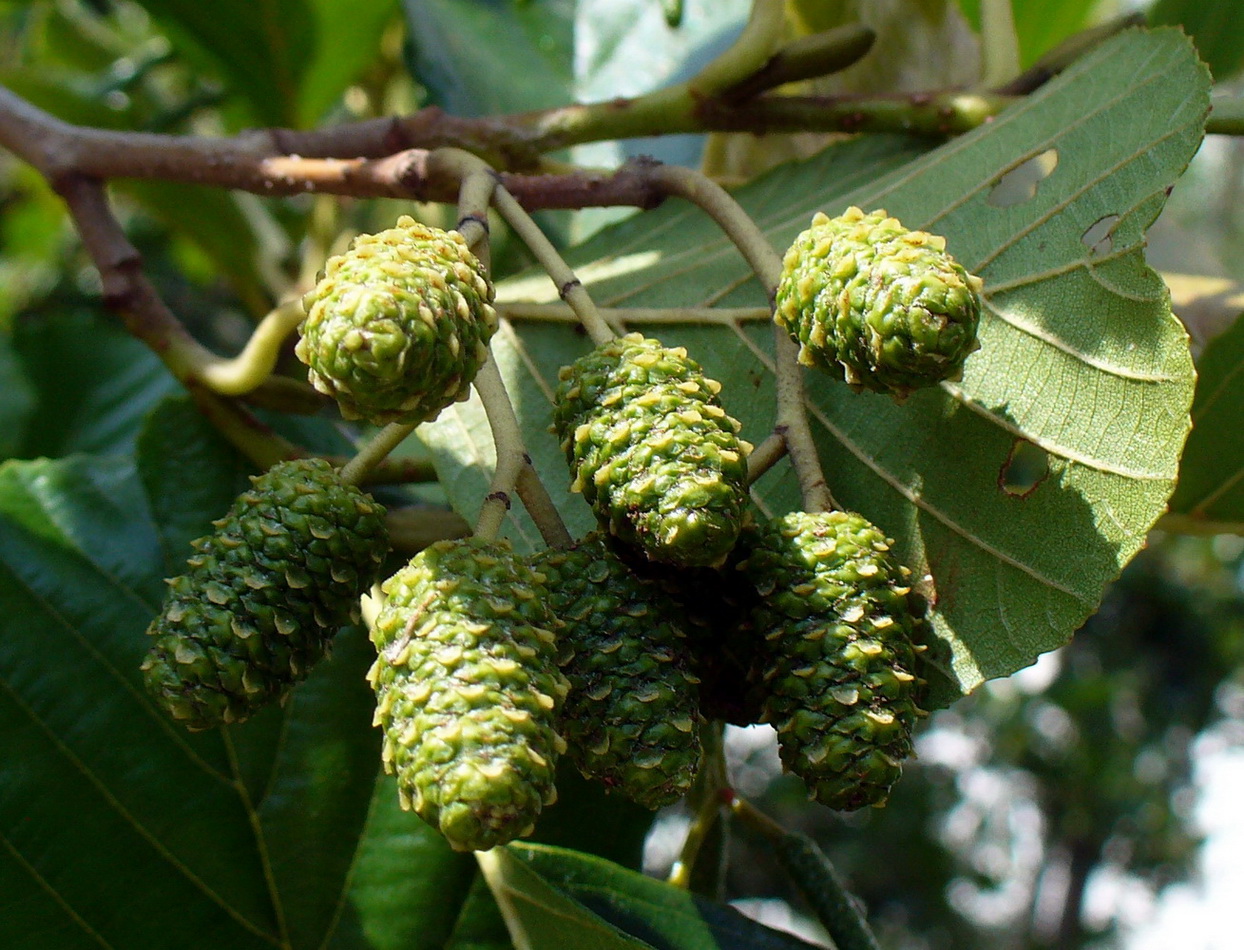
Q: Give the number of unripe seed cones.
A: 7